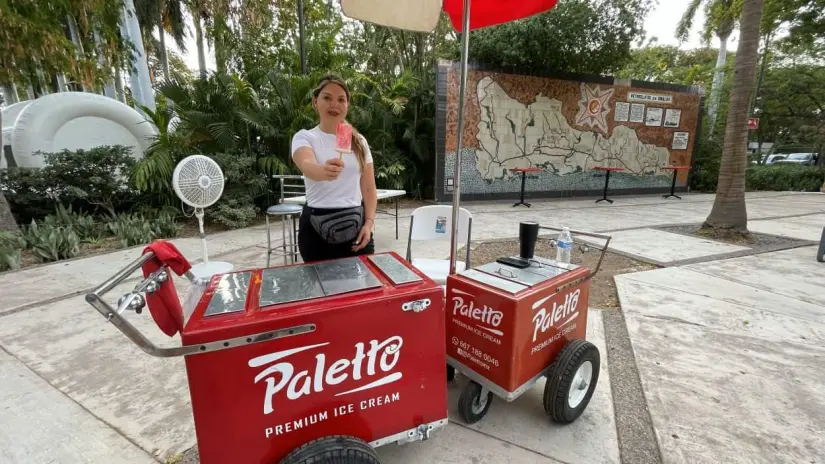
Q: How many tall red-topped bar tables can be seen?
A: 3